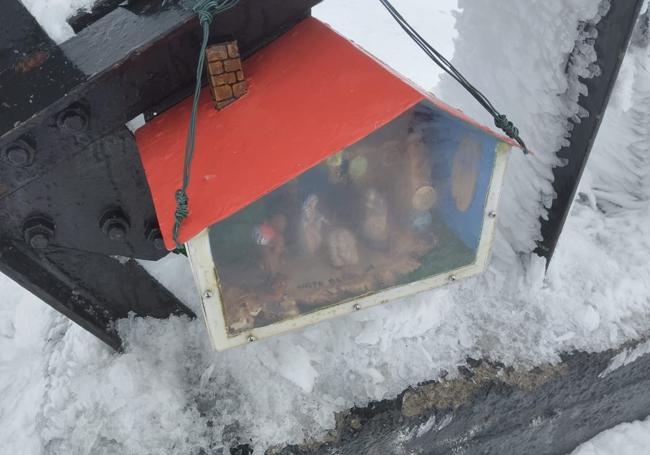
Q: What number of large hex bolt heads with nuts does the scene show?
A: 5